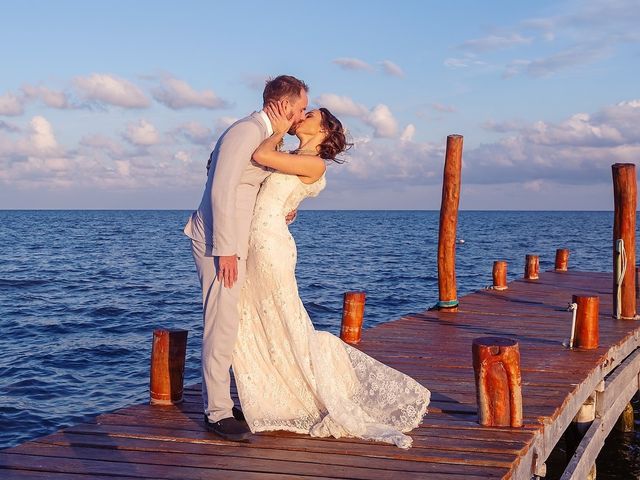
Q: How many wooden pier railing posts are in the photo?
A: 9